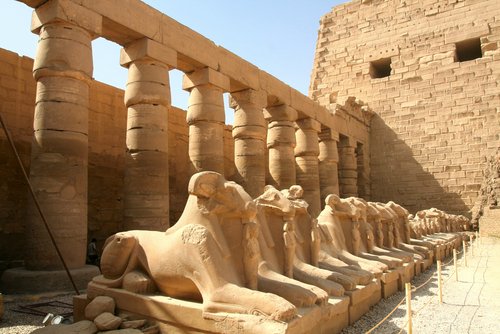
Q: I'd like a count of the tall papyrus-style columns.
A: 8